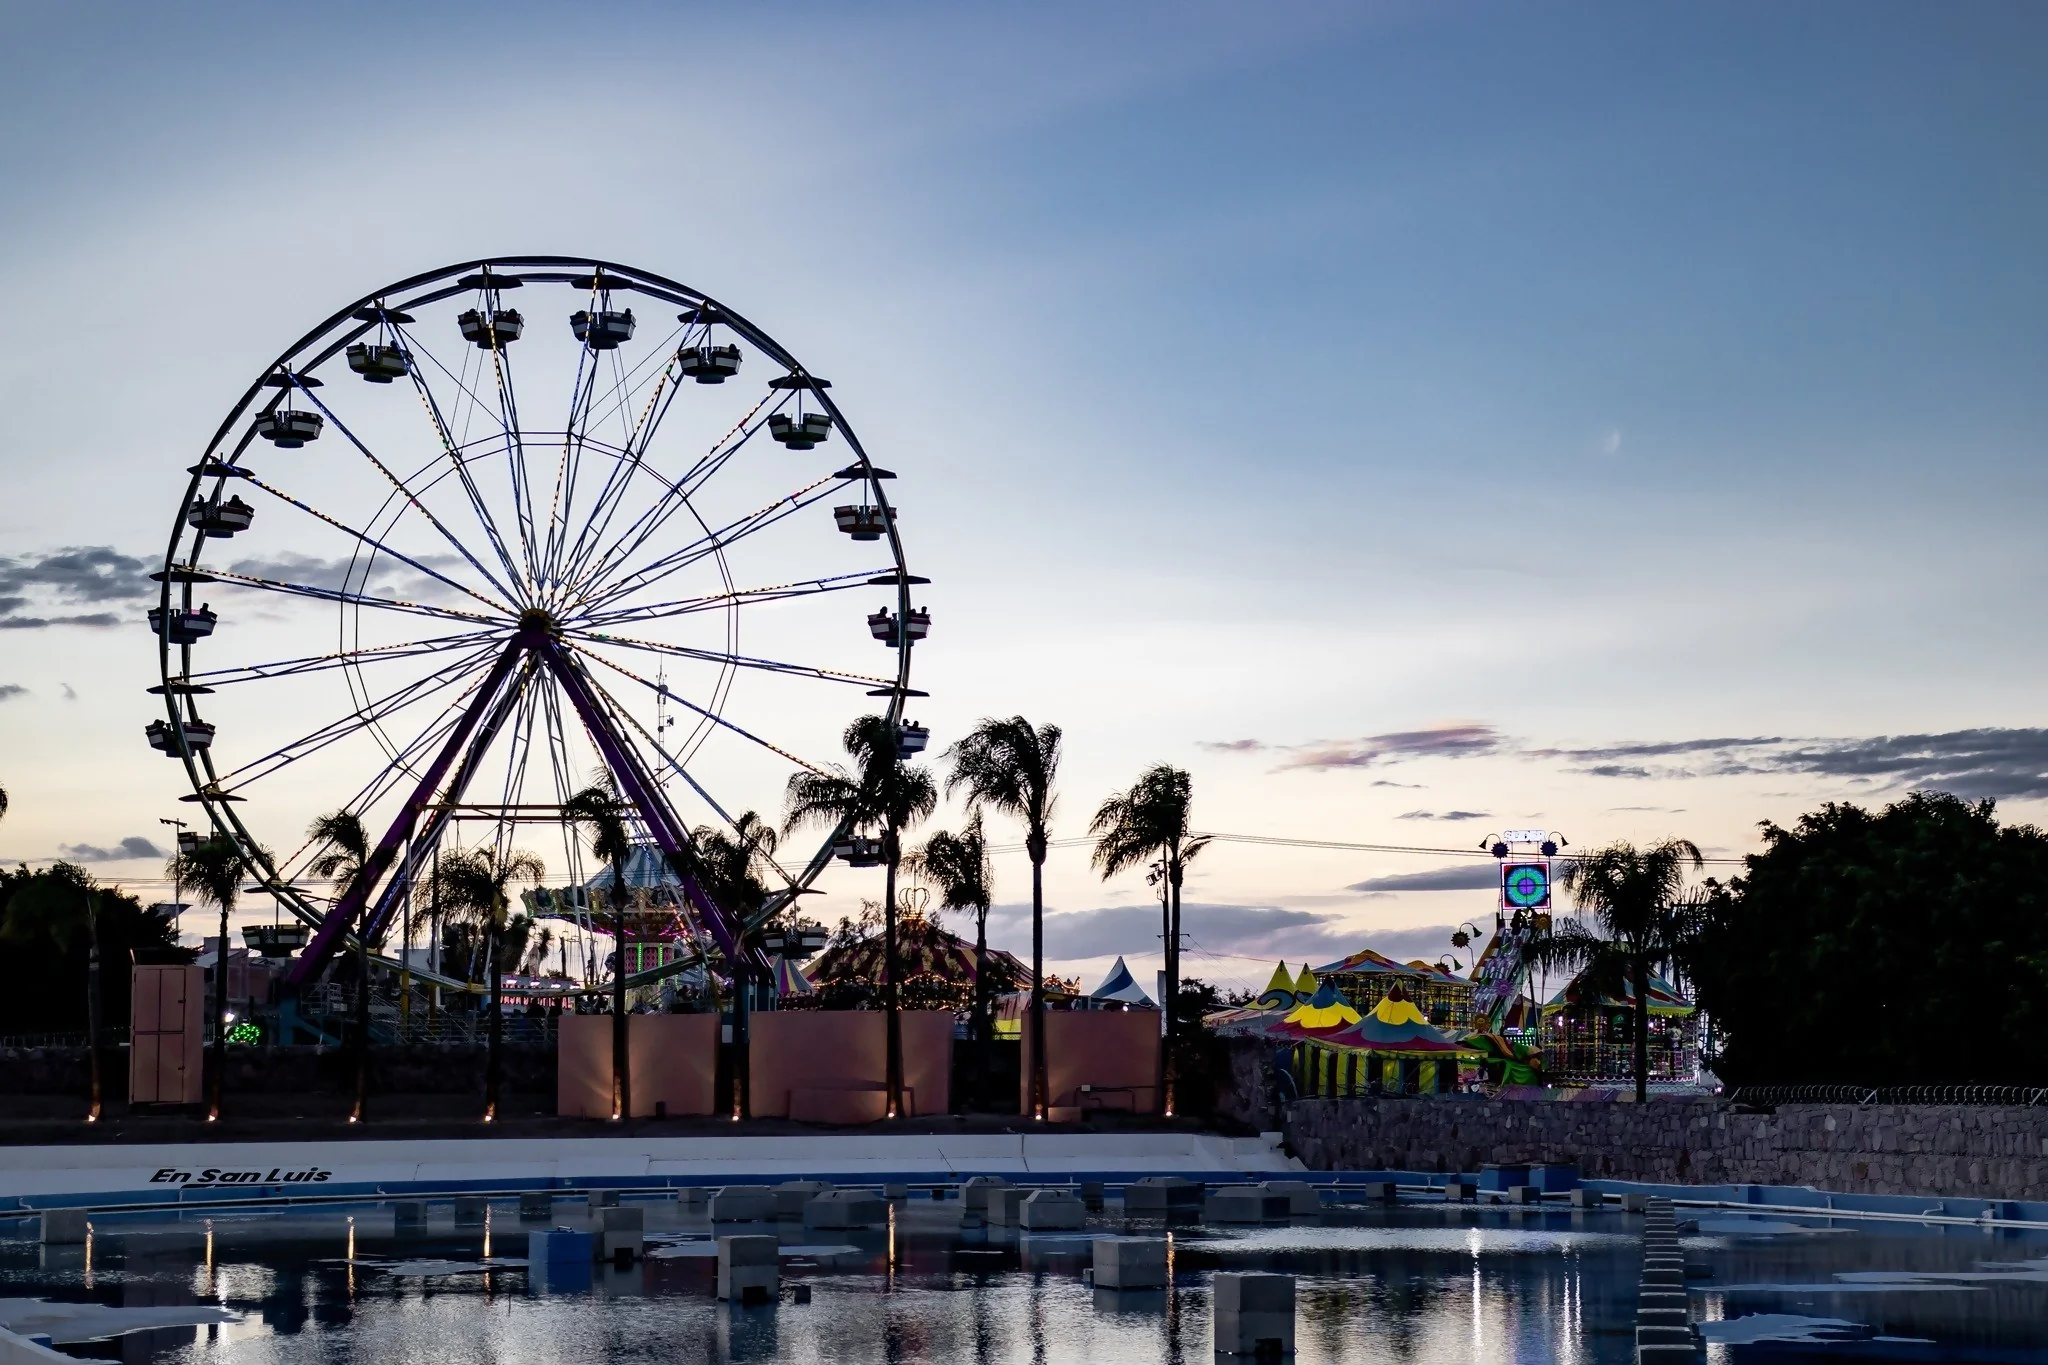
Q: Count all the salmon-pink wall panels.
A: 3